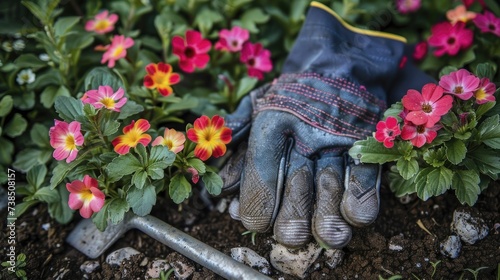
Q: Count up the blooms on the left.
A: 12